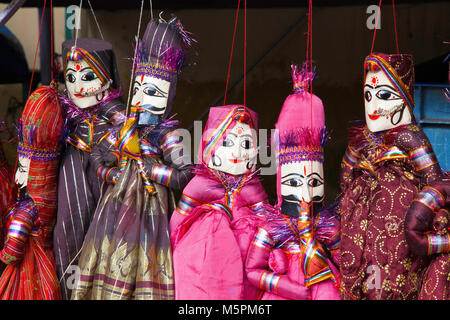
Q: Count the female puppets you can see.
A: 3